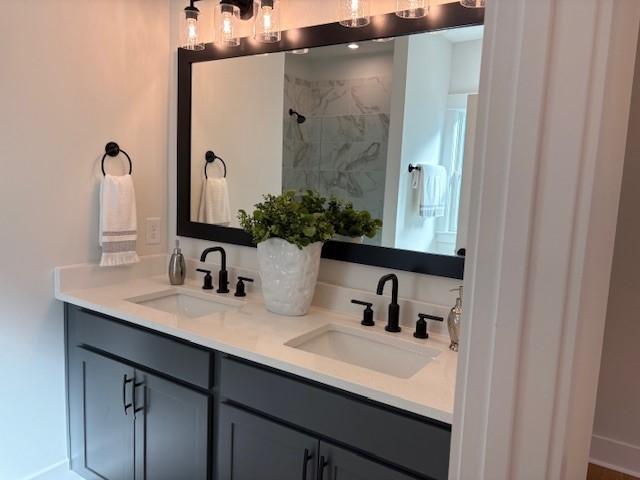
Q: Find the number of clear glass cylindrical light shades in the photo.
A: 6